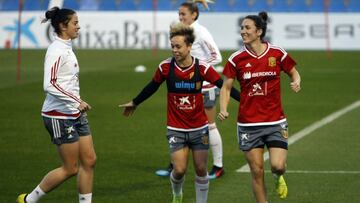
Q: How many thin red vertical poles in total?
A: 3